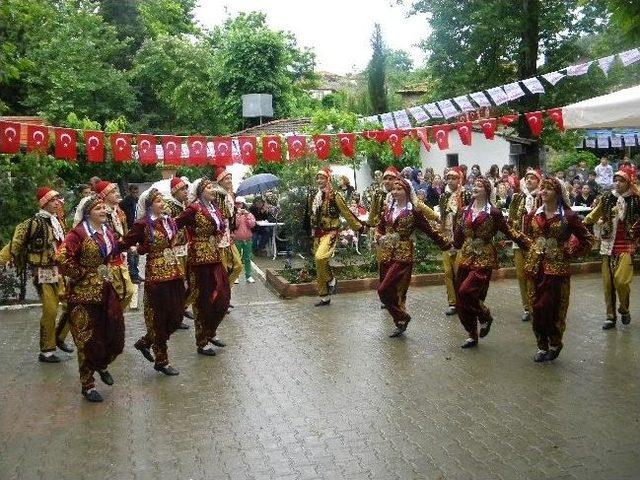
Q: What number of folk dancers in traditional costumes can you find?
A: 15